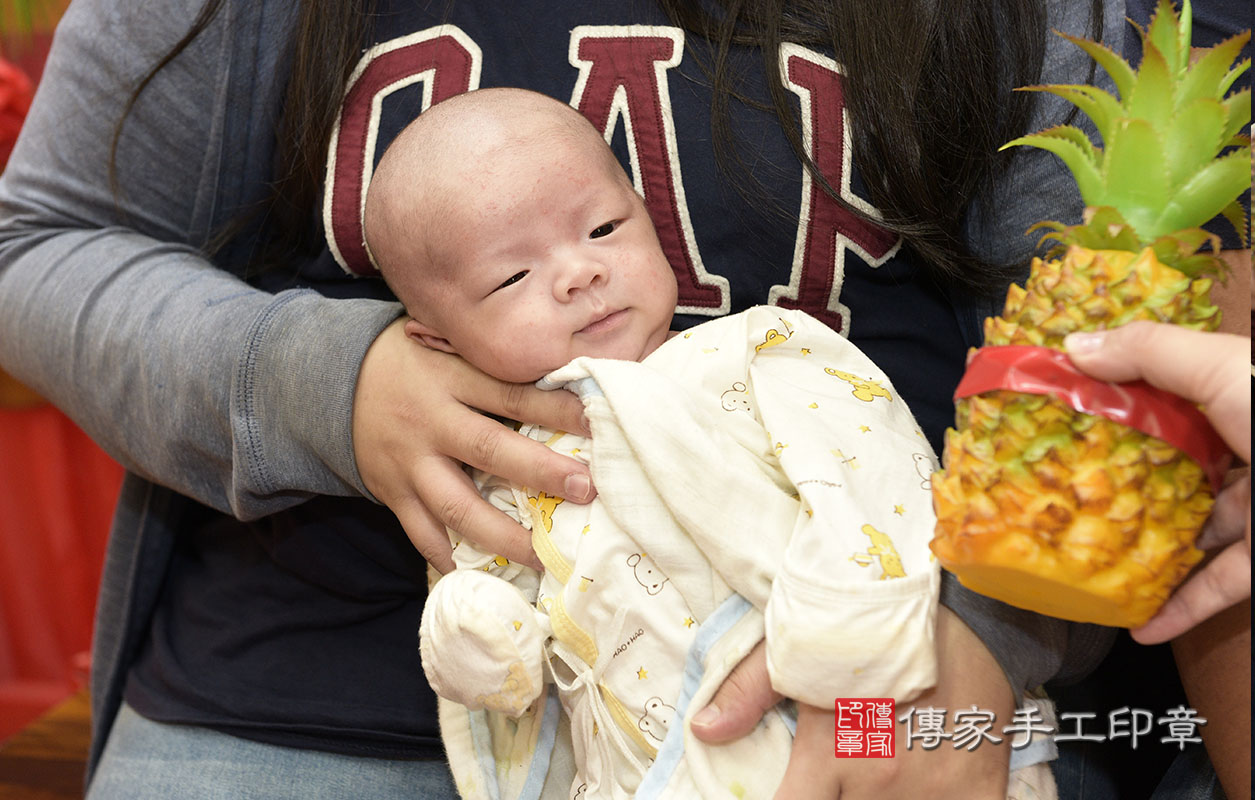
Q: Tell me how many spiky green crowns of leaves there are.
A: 1